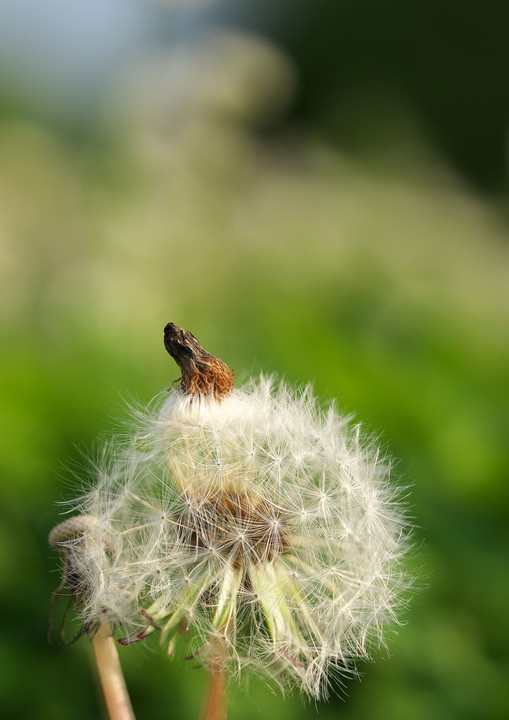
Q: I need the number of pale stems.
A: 2